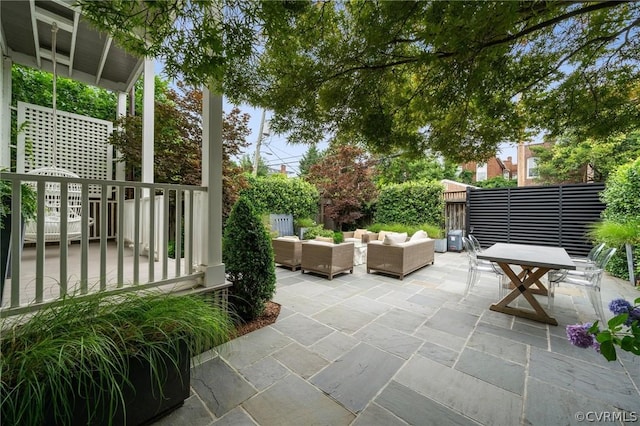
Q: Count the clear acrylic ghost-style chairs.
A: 4